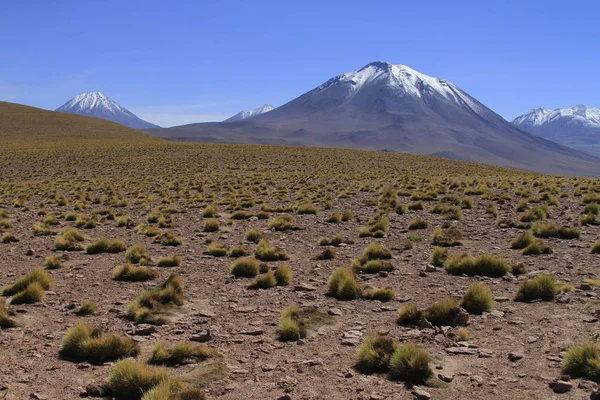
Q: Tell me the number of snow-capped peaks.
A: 4